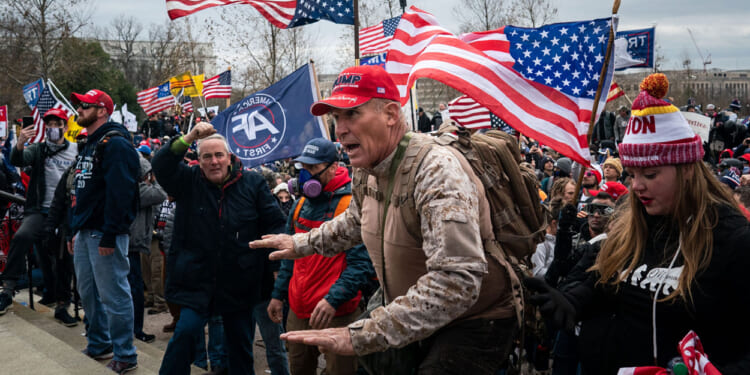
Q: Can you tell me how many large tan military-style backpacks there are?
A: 1